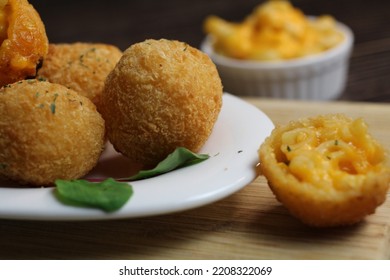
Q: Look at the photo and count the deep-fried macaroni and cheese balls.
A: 5